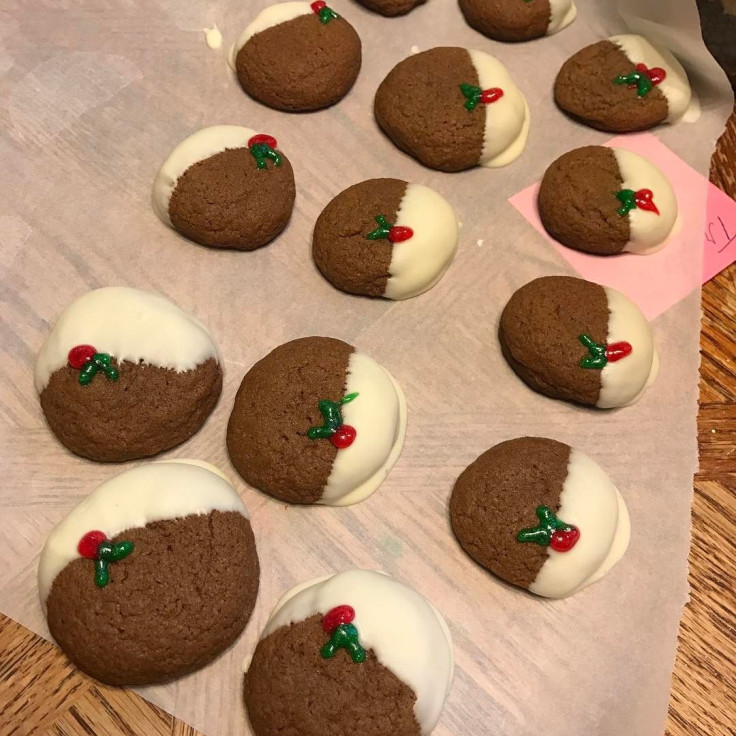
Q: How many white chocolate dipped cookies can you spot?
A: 13